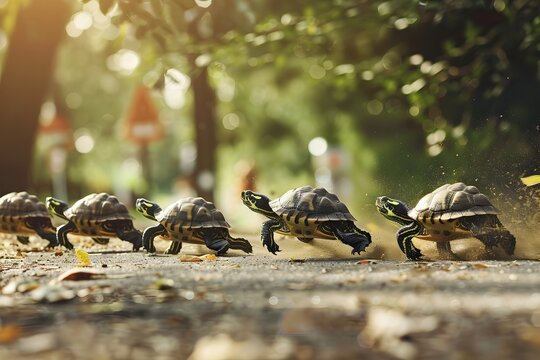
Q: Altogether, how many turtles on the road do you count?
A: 5